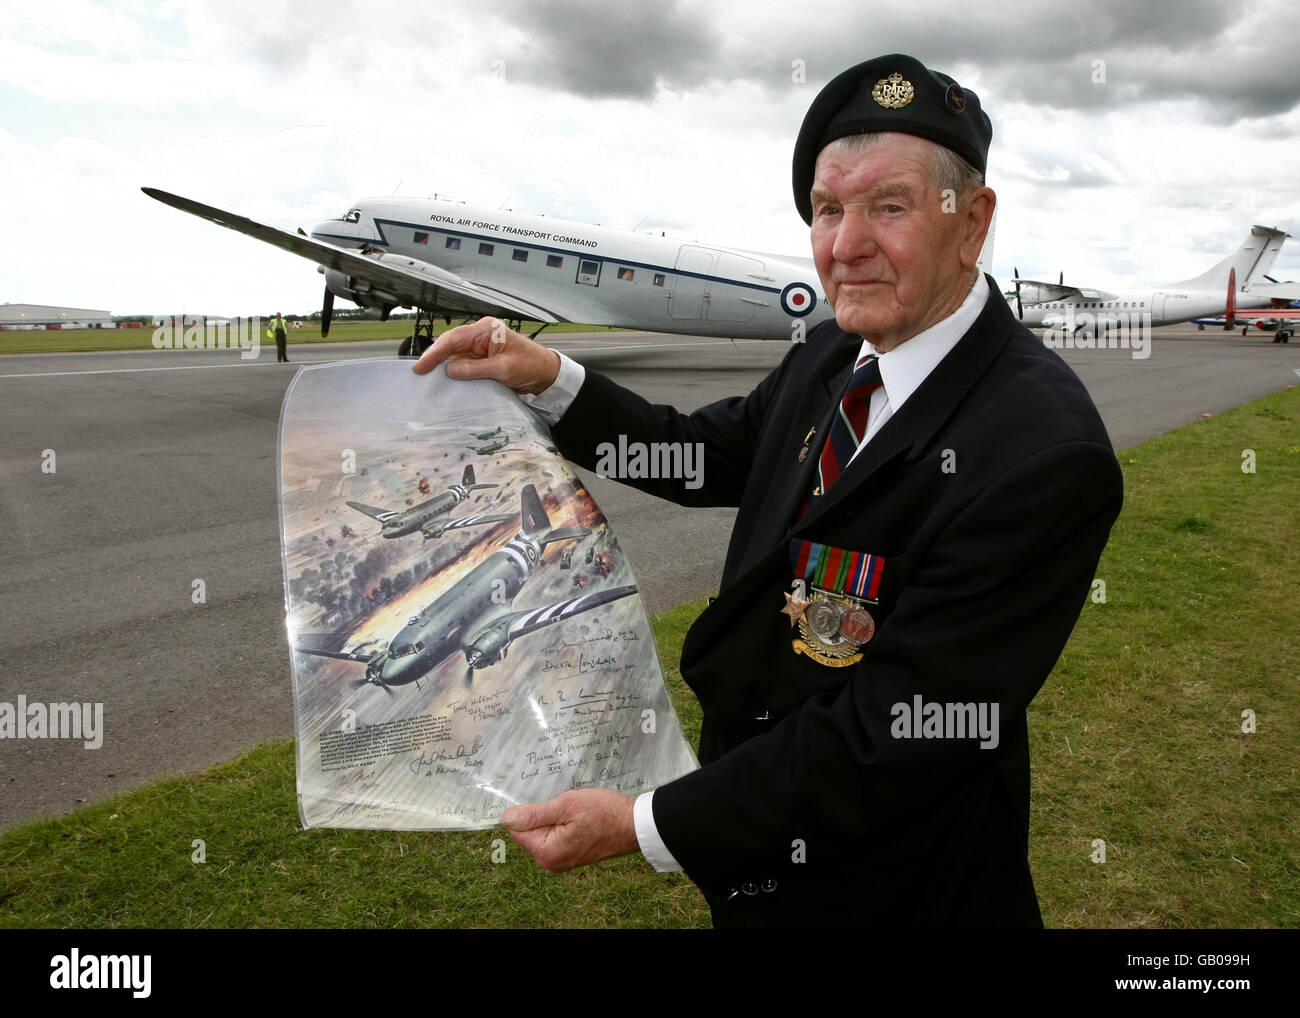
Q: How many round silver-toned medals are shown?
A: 2